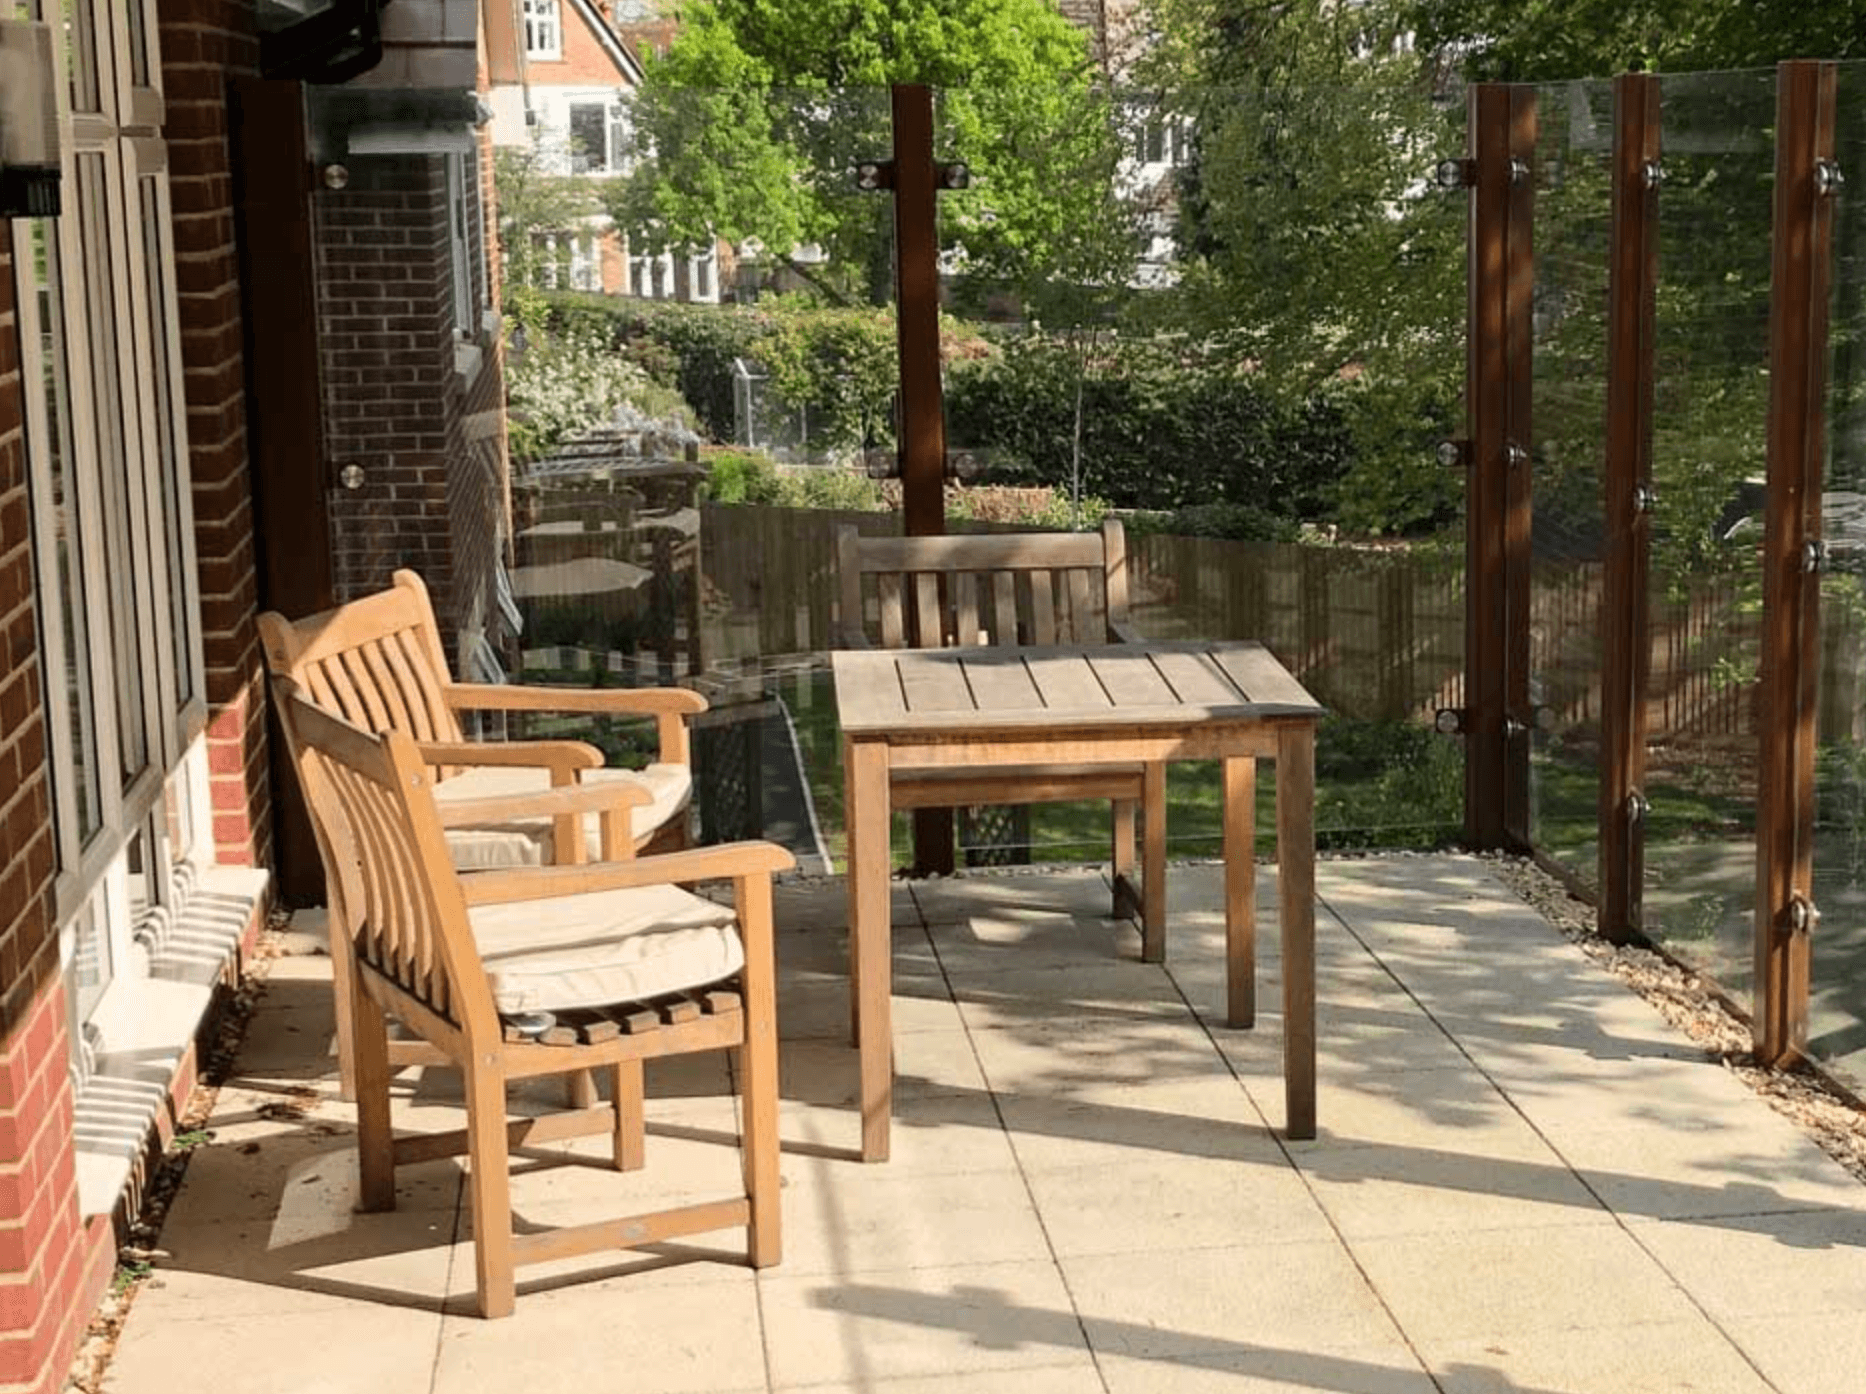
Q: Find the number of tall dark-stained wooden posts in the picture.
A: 5